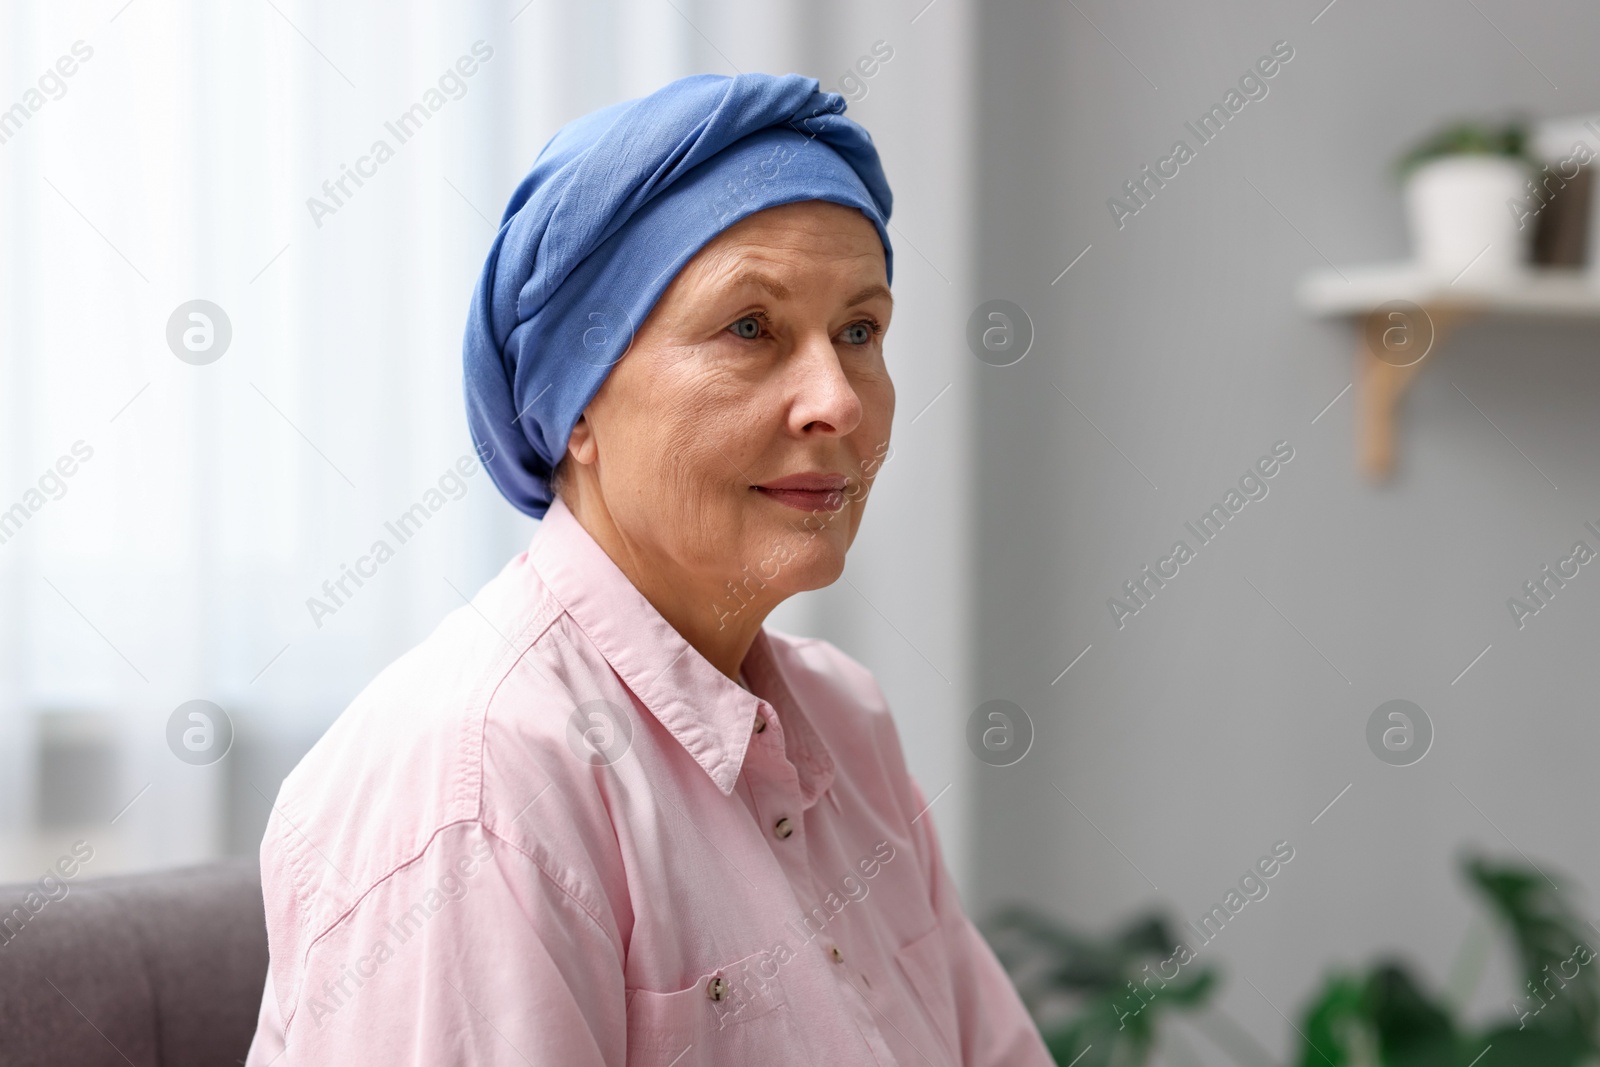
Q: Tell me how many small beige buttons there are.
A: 4